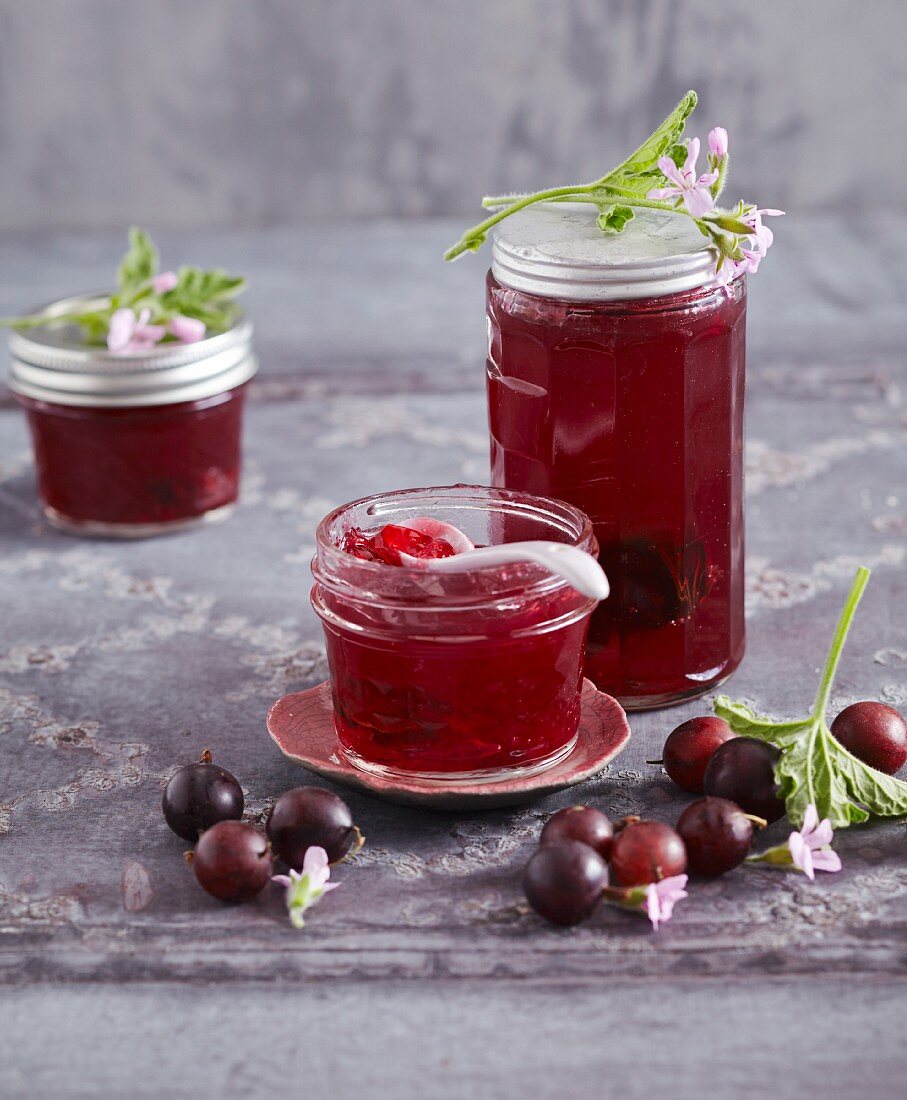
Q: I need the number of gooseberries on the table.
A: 10